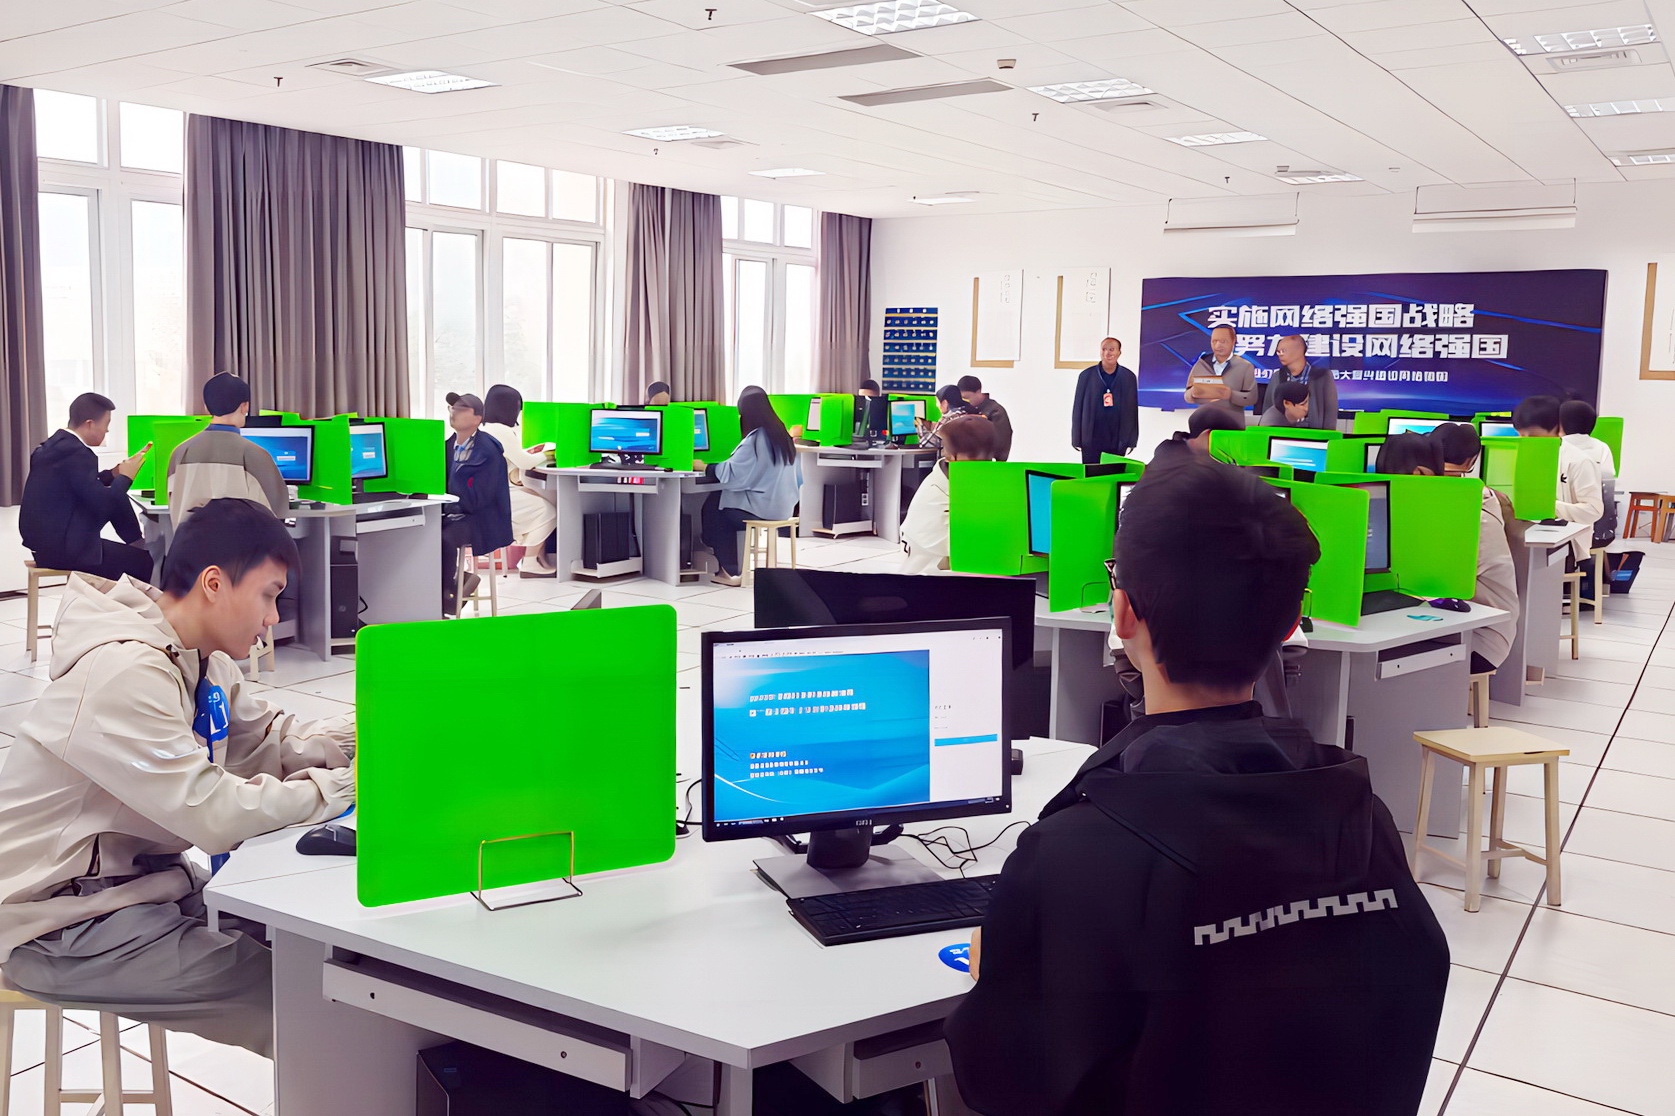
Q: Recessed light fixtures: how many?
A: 11